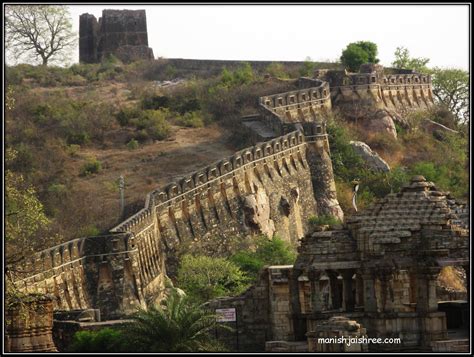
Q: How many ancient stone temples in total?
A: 1